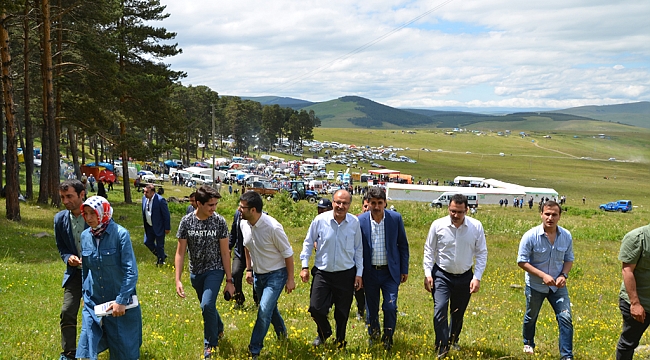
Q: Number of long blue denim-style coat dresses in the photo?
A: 1